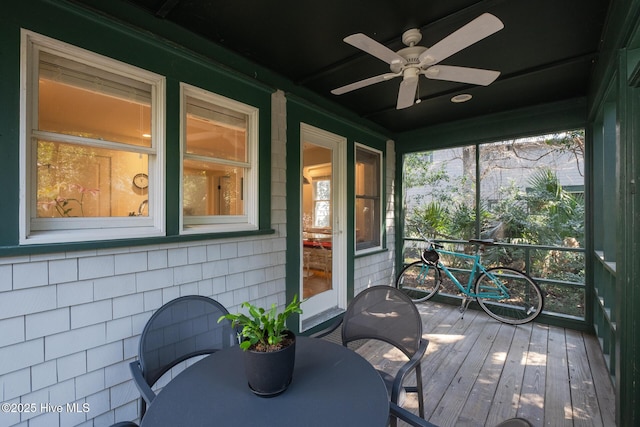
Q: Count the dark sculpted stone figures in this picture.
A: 0